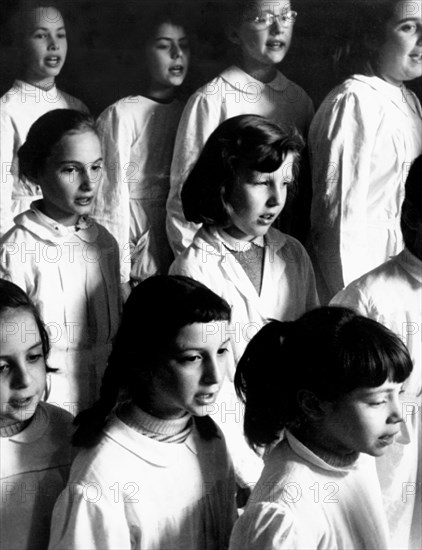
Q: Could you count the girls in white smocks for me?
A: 10